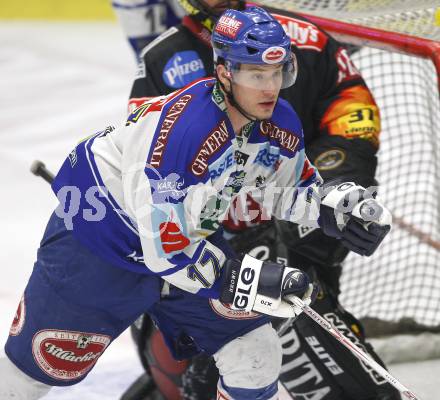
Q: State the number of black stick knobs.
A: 1